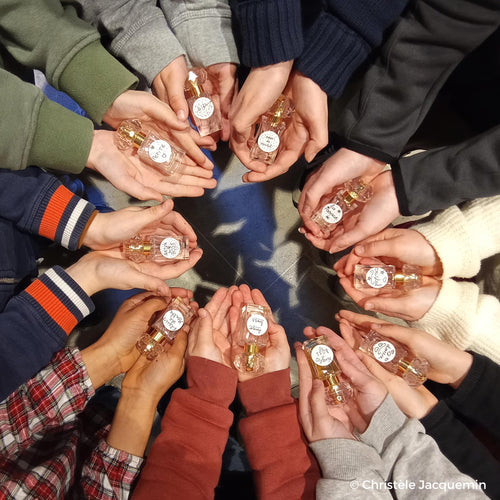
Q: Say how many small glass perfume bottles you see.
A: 10